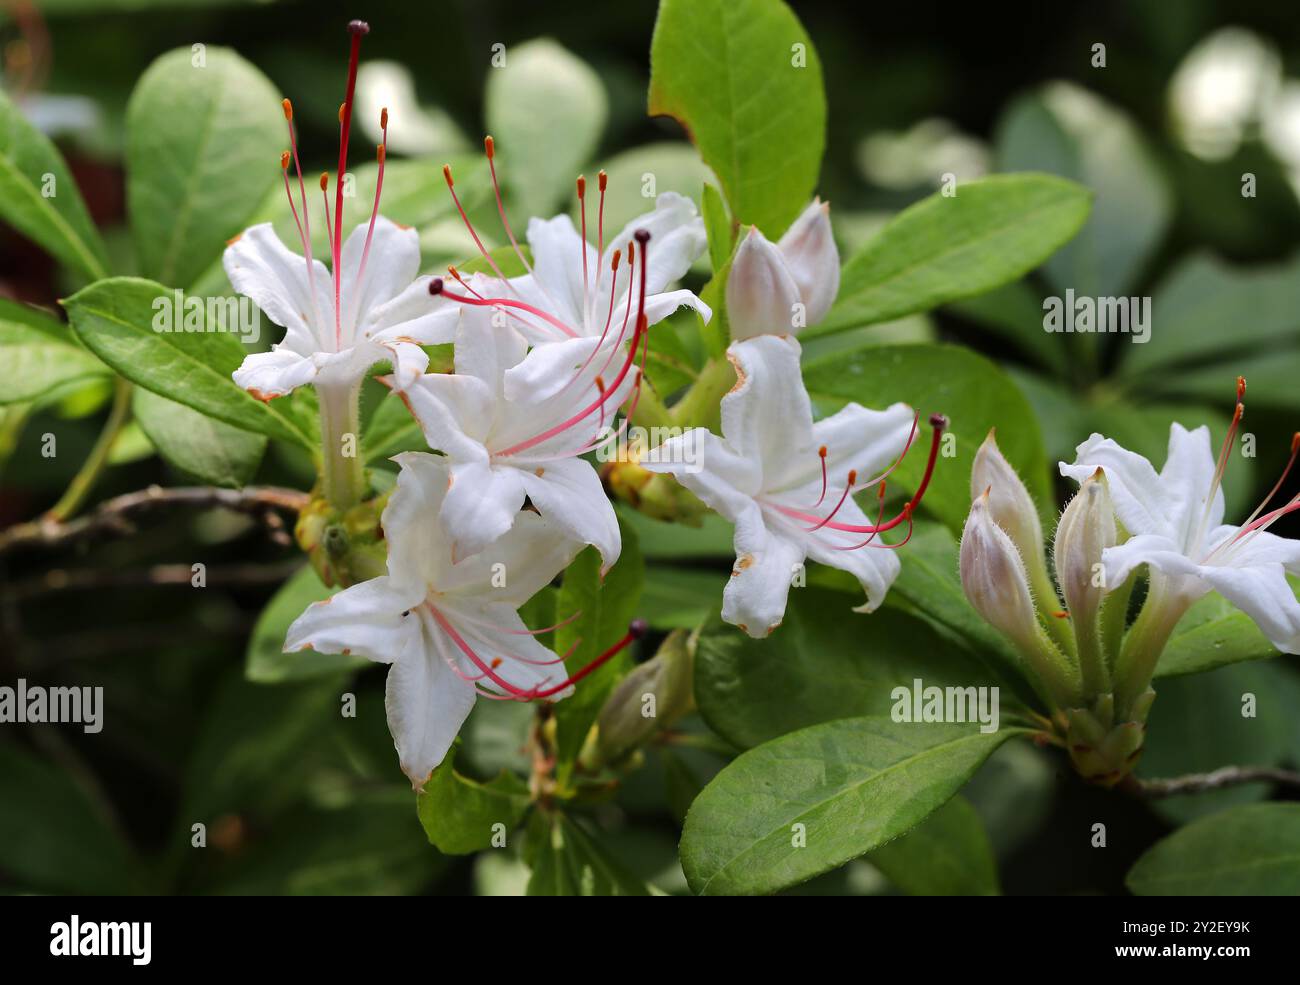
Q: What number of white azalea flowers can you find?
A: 6